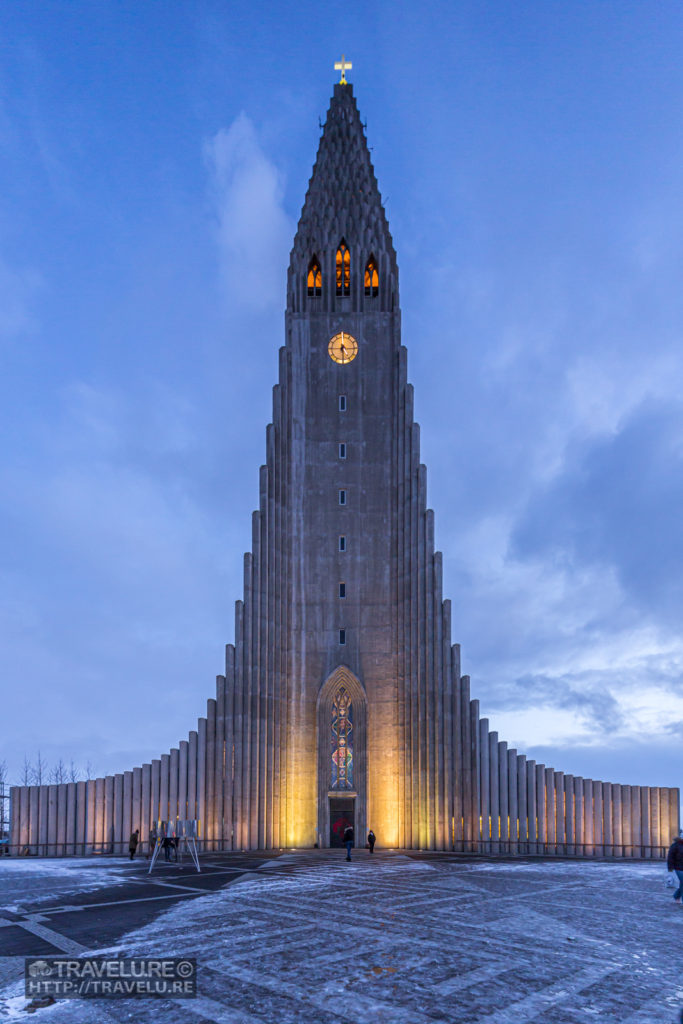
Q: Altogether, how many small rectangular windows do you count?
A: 6